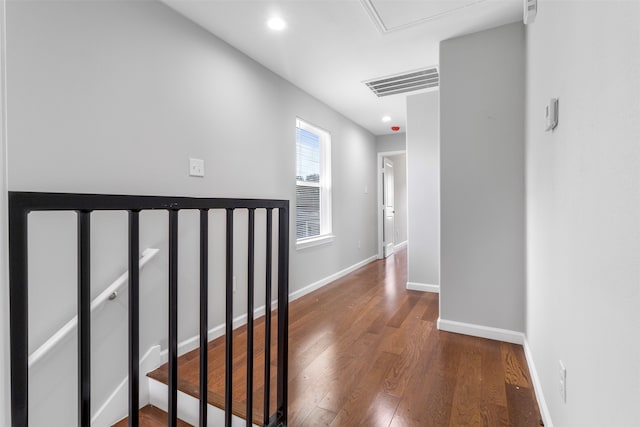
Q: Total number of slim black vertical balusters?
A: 7